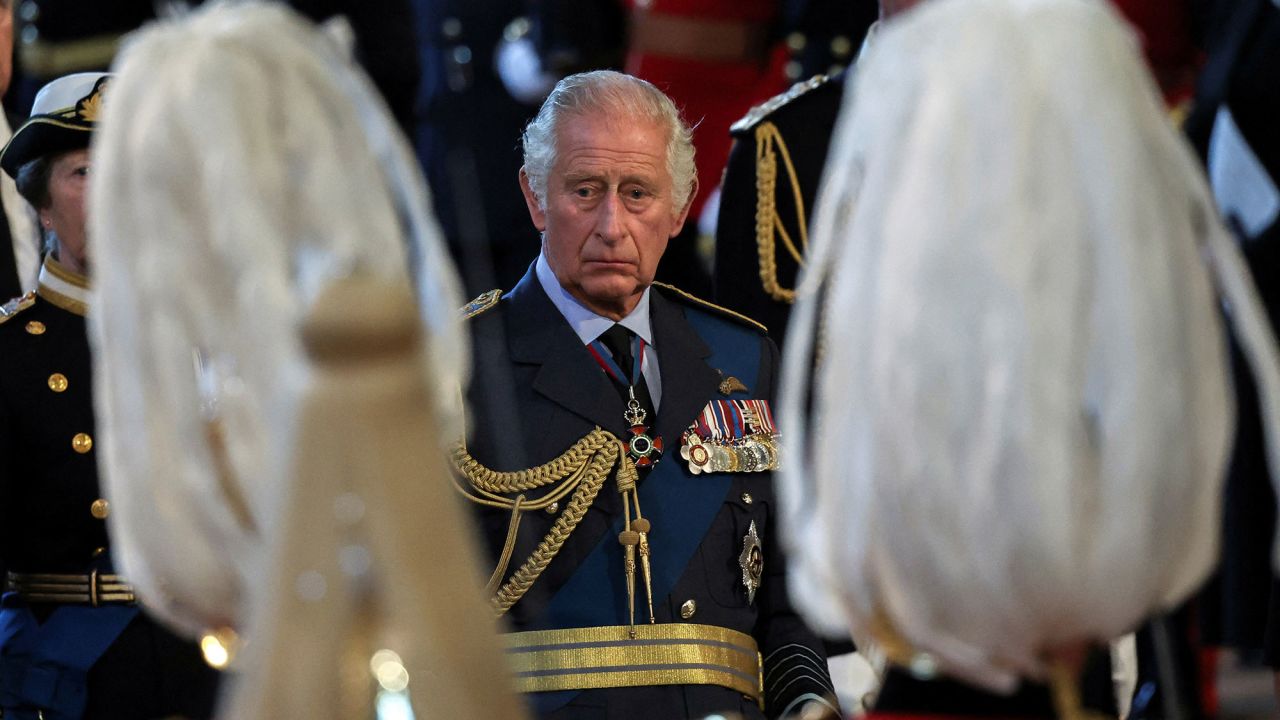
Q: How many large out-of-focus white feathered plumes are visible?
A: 2